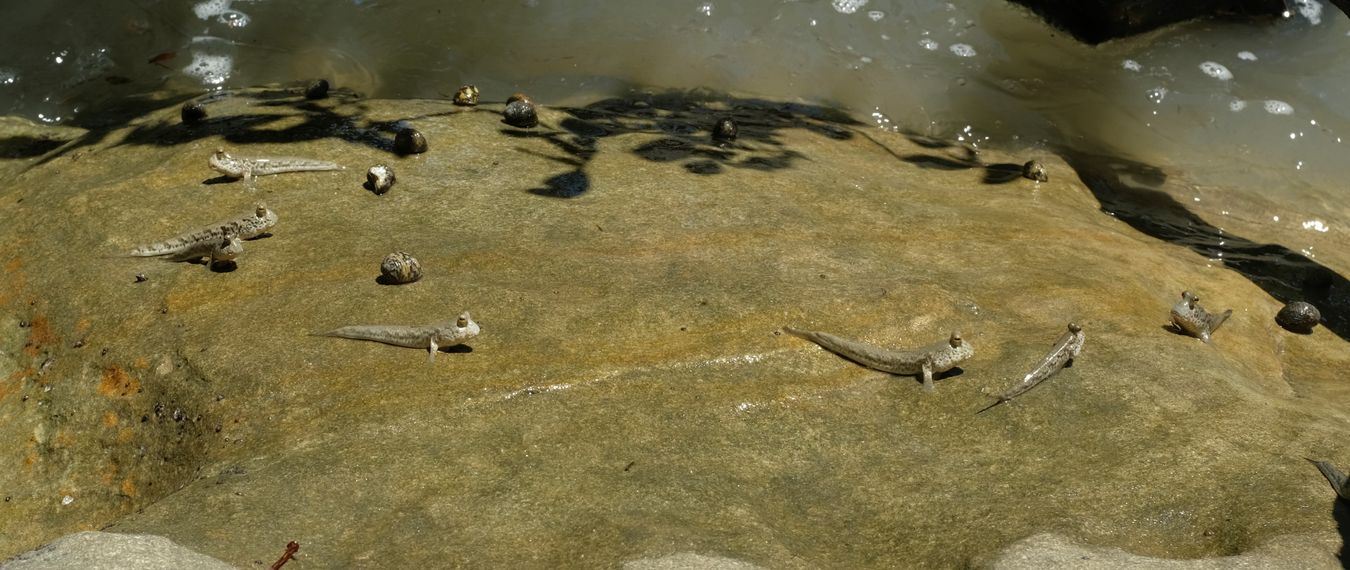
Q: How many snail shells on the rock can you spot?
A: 11